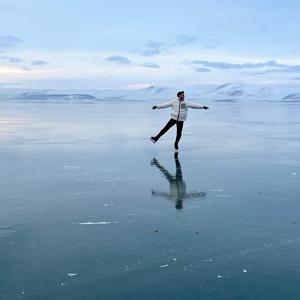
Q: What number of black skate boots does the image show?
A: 2